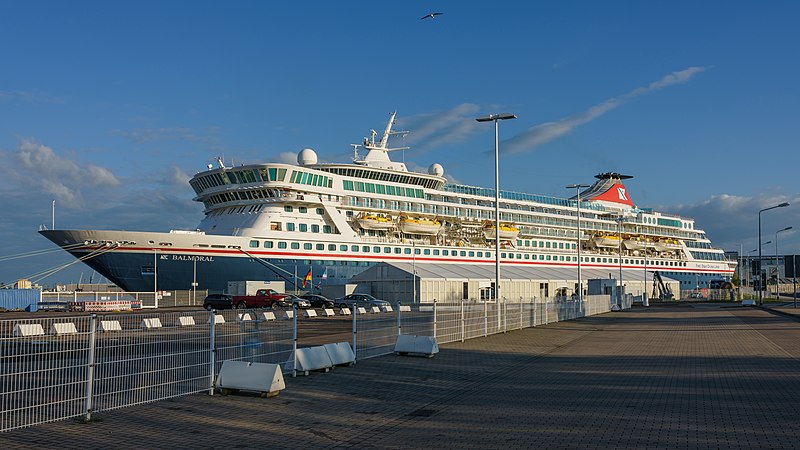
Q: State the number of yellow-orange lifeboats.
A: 6